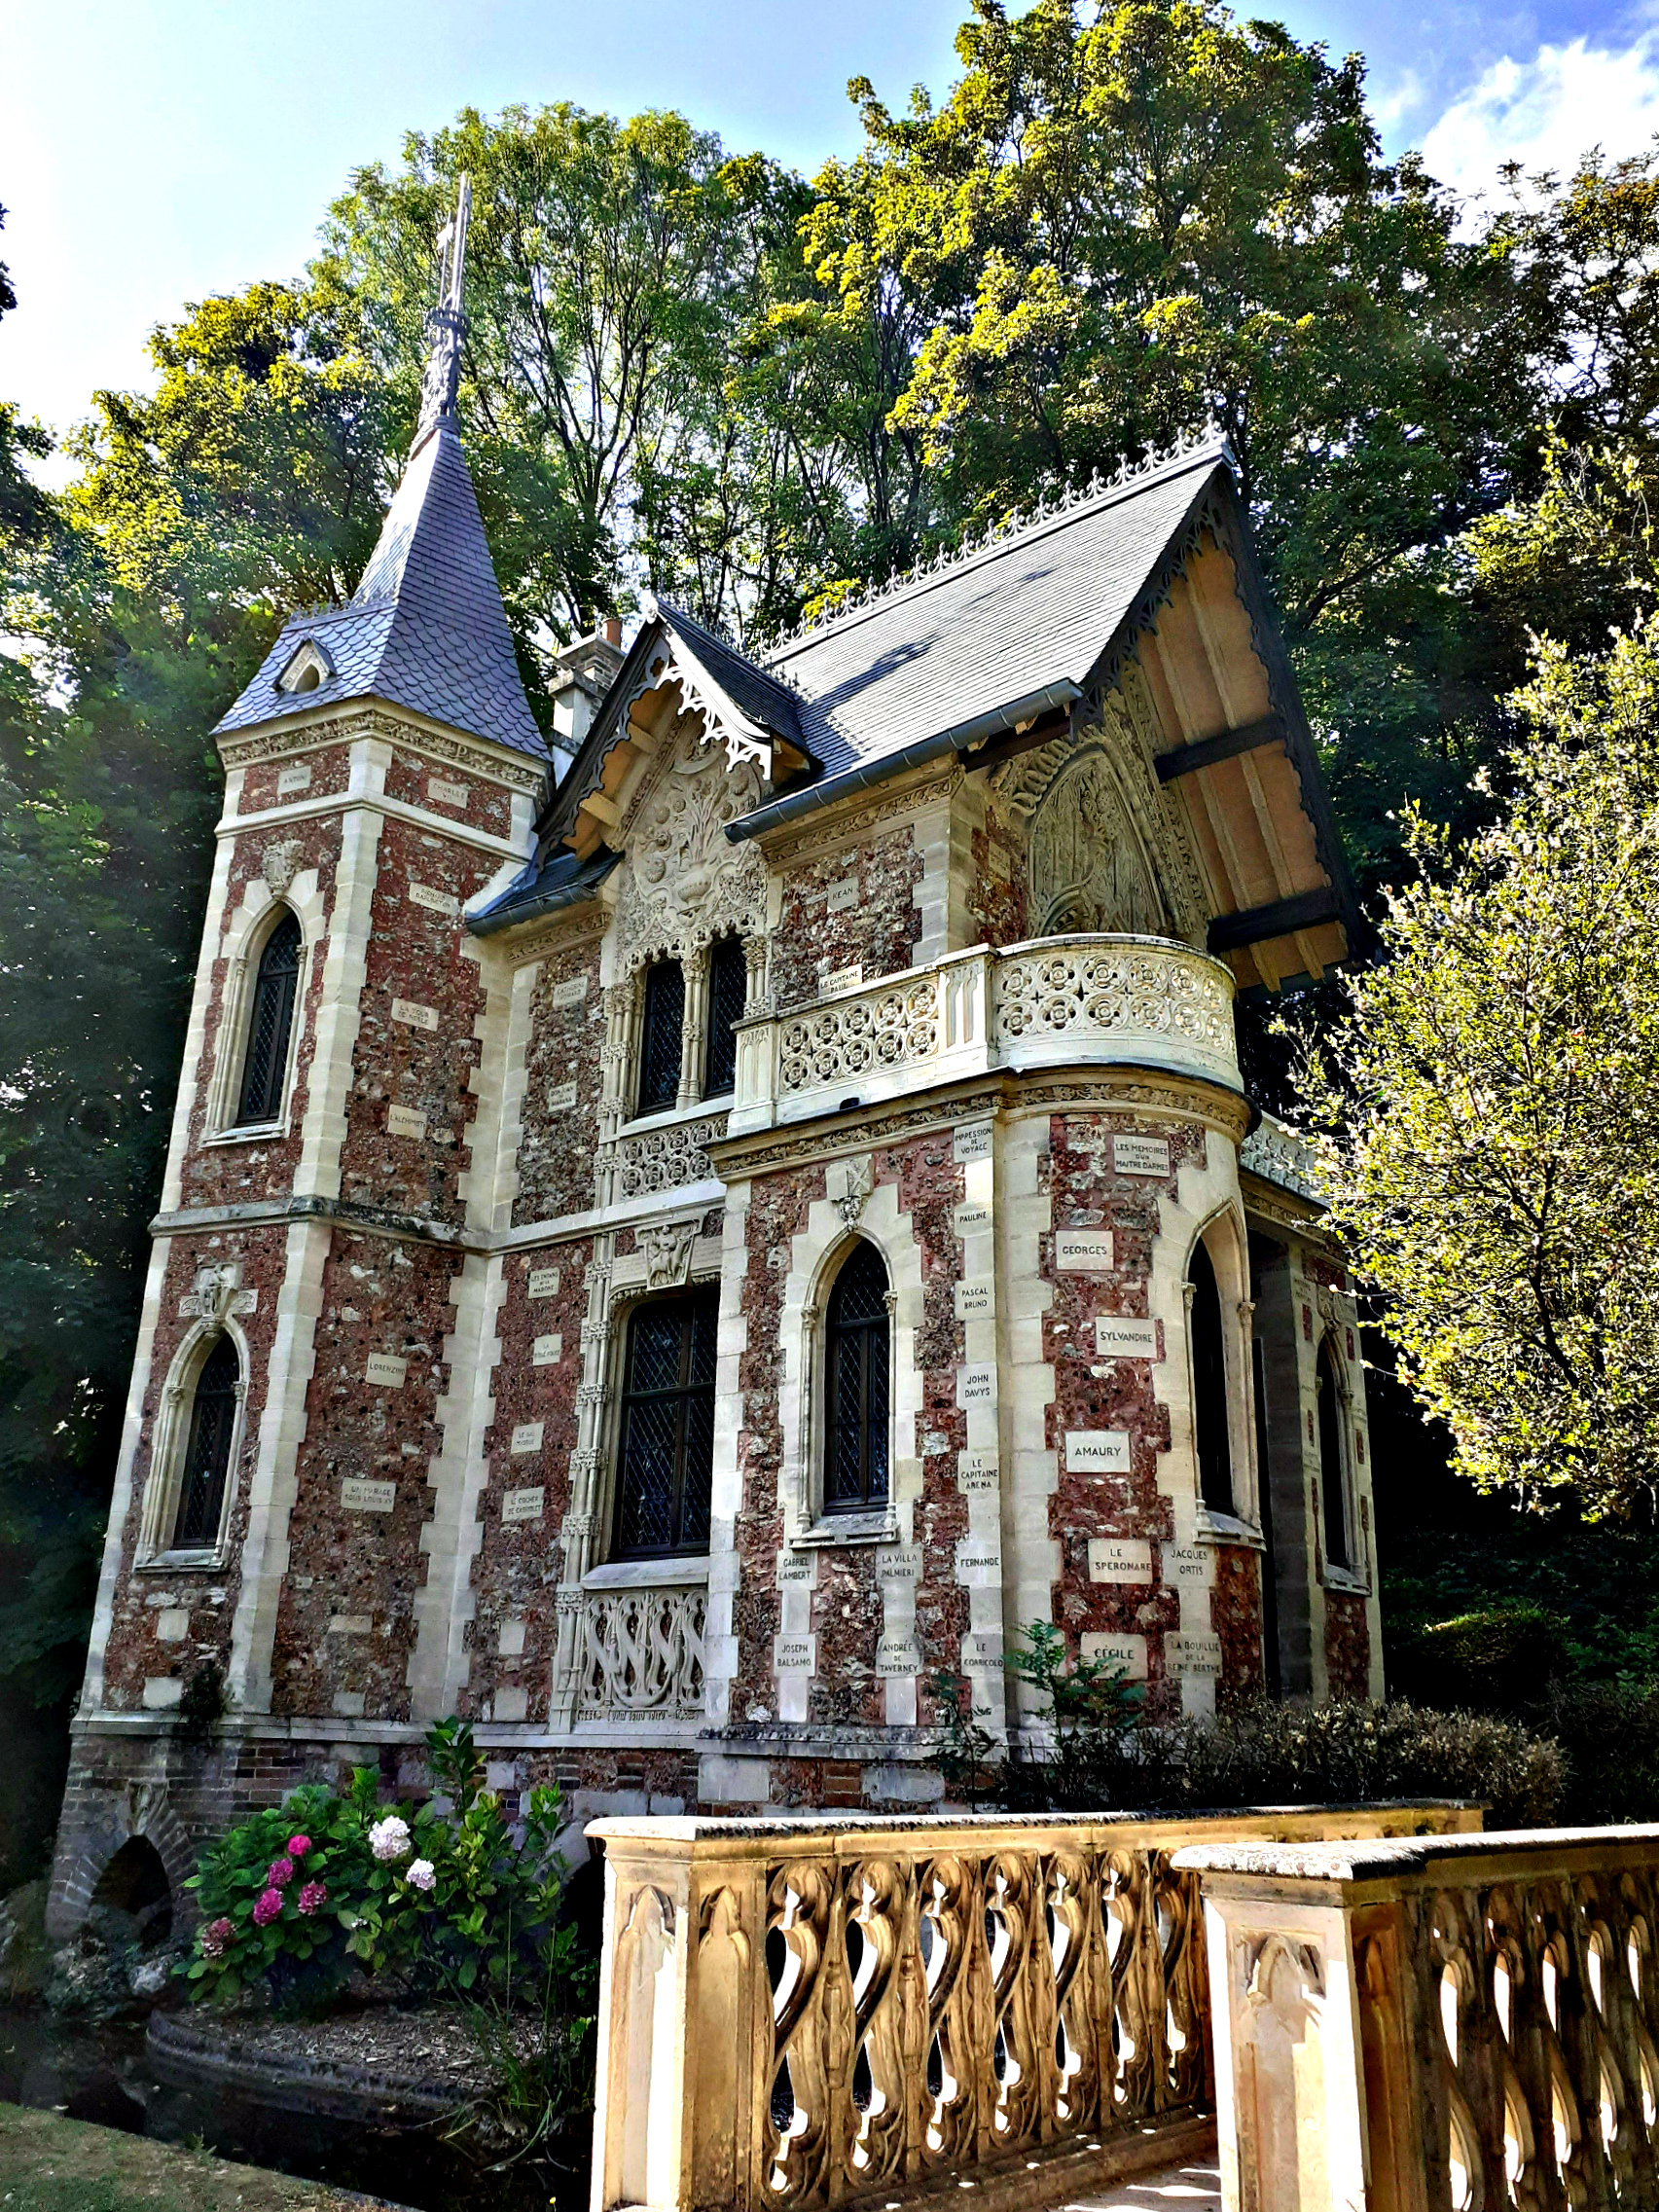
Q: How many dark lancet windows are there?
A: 5